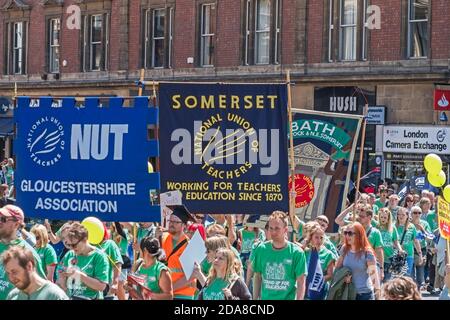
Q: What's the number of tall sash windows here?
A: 8